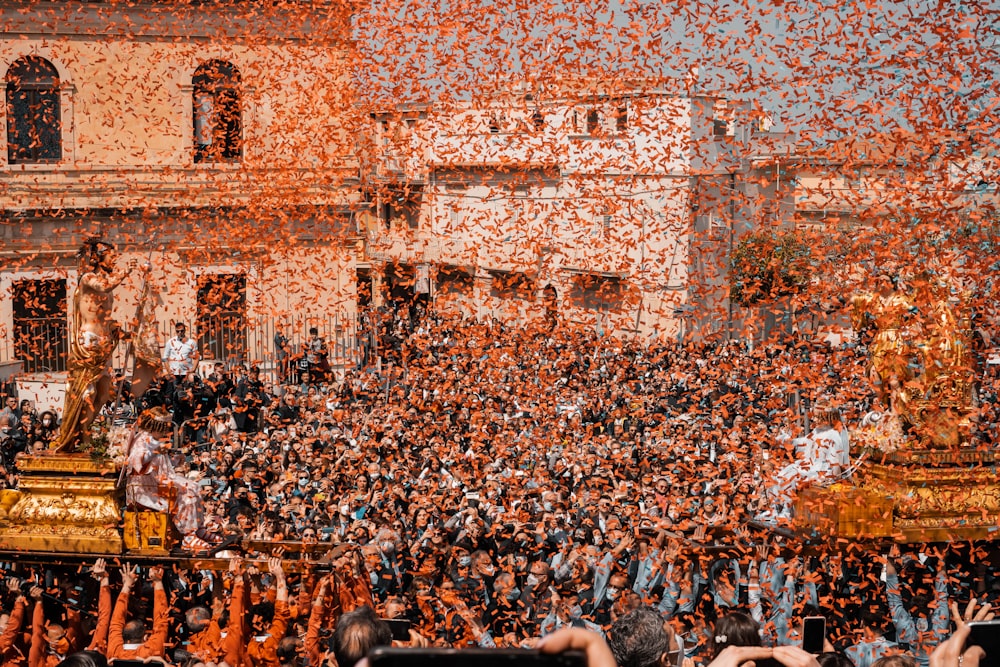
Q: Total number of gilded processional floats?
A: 2